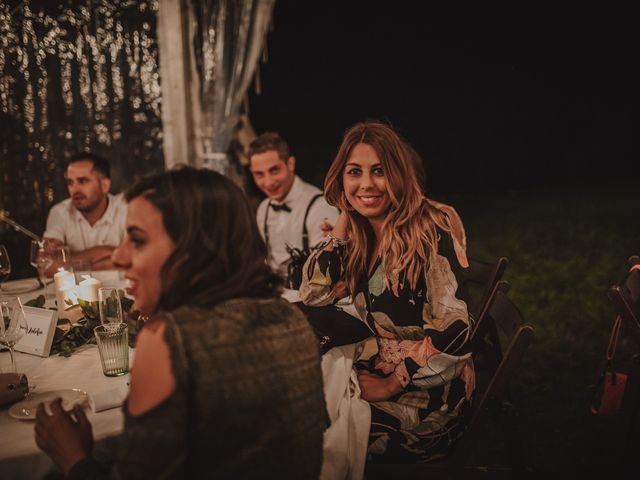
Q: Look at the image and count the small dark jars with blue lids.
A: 0